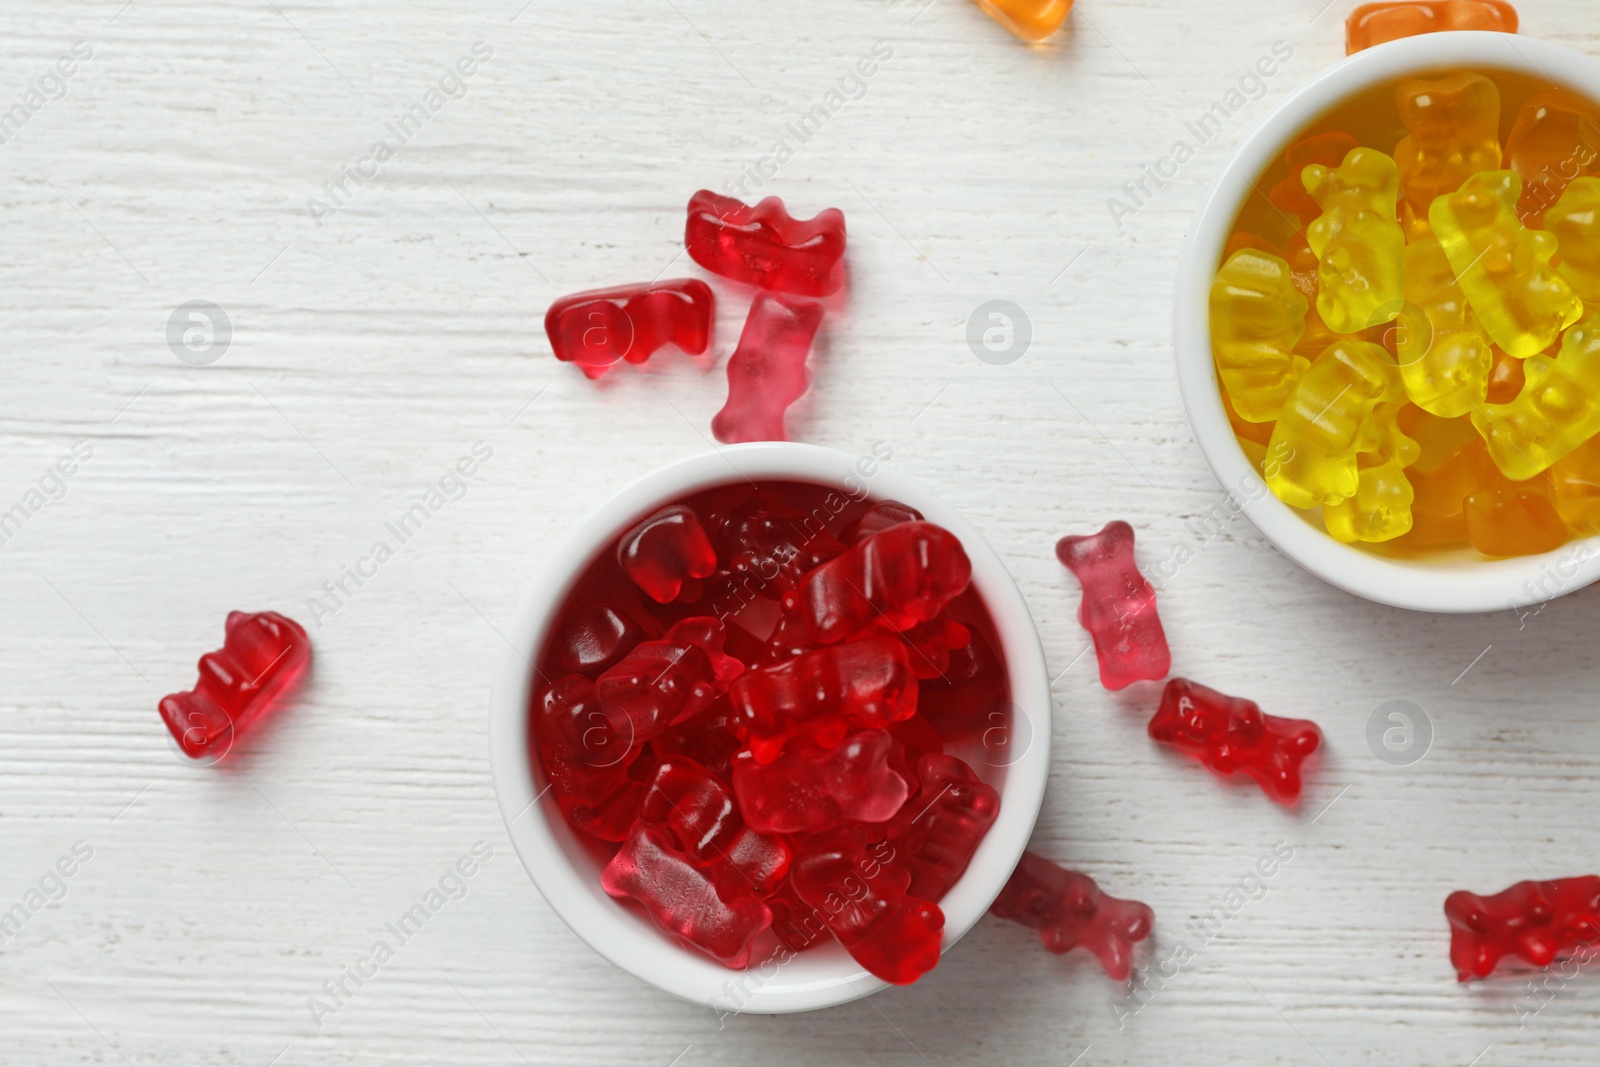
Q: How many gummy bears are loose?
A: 10